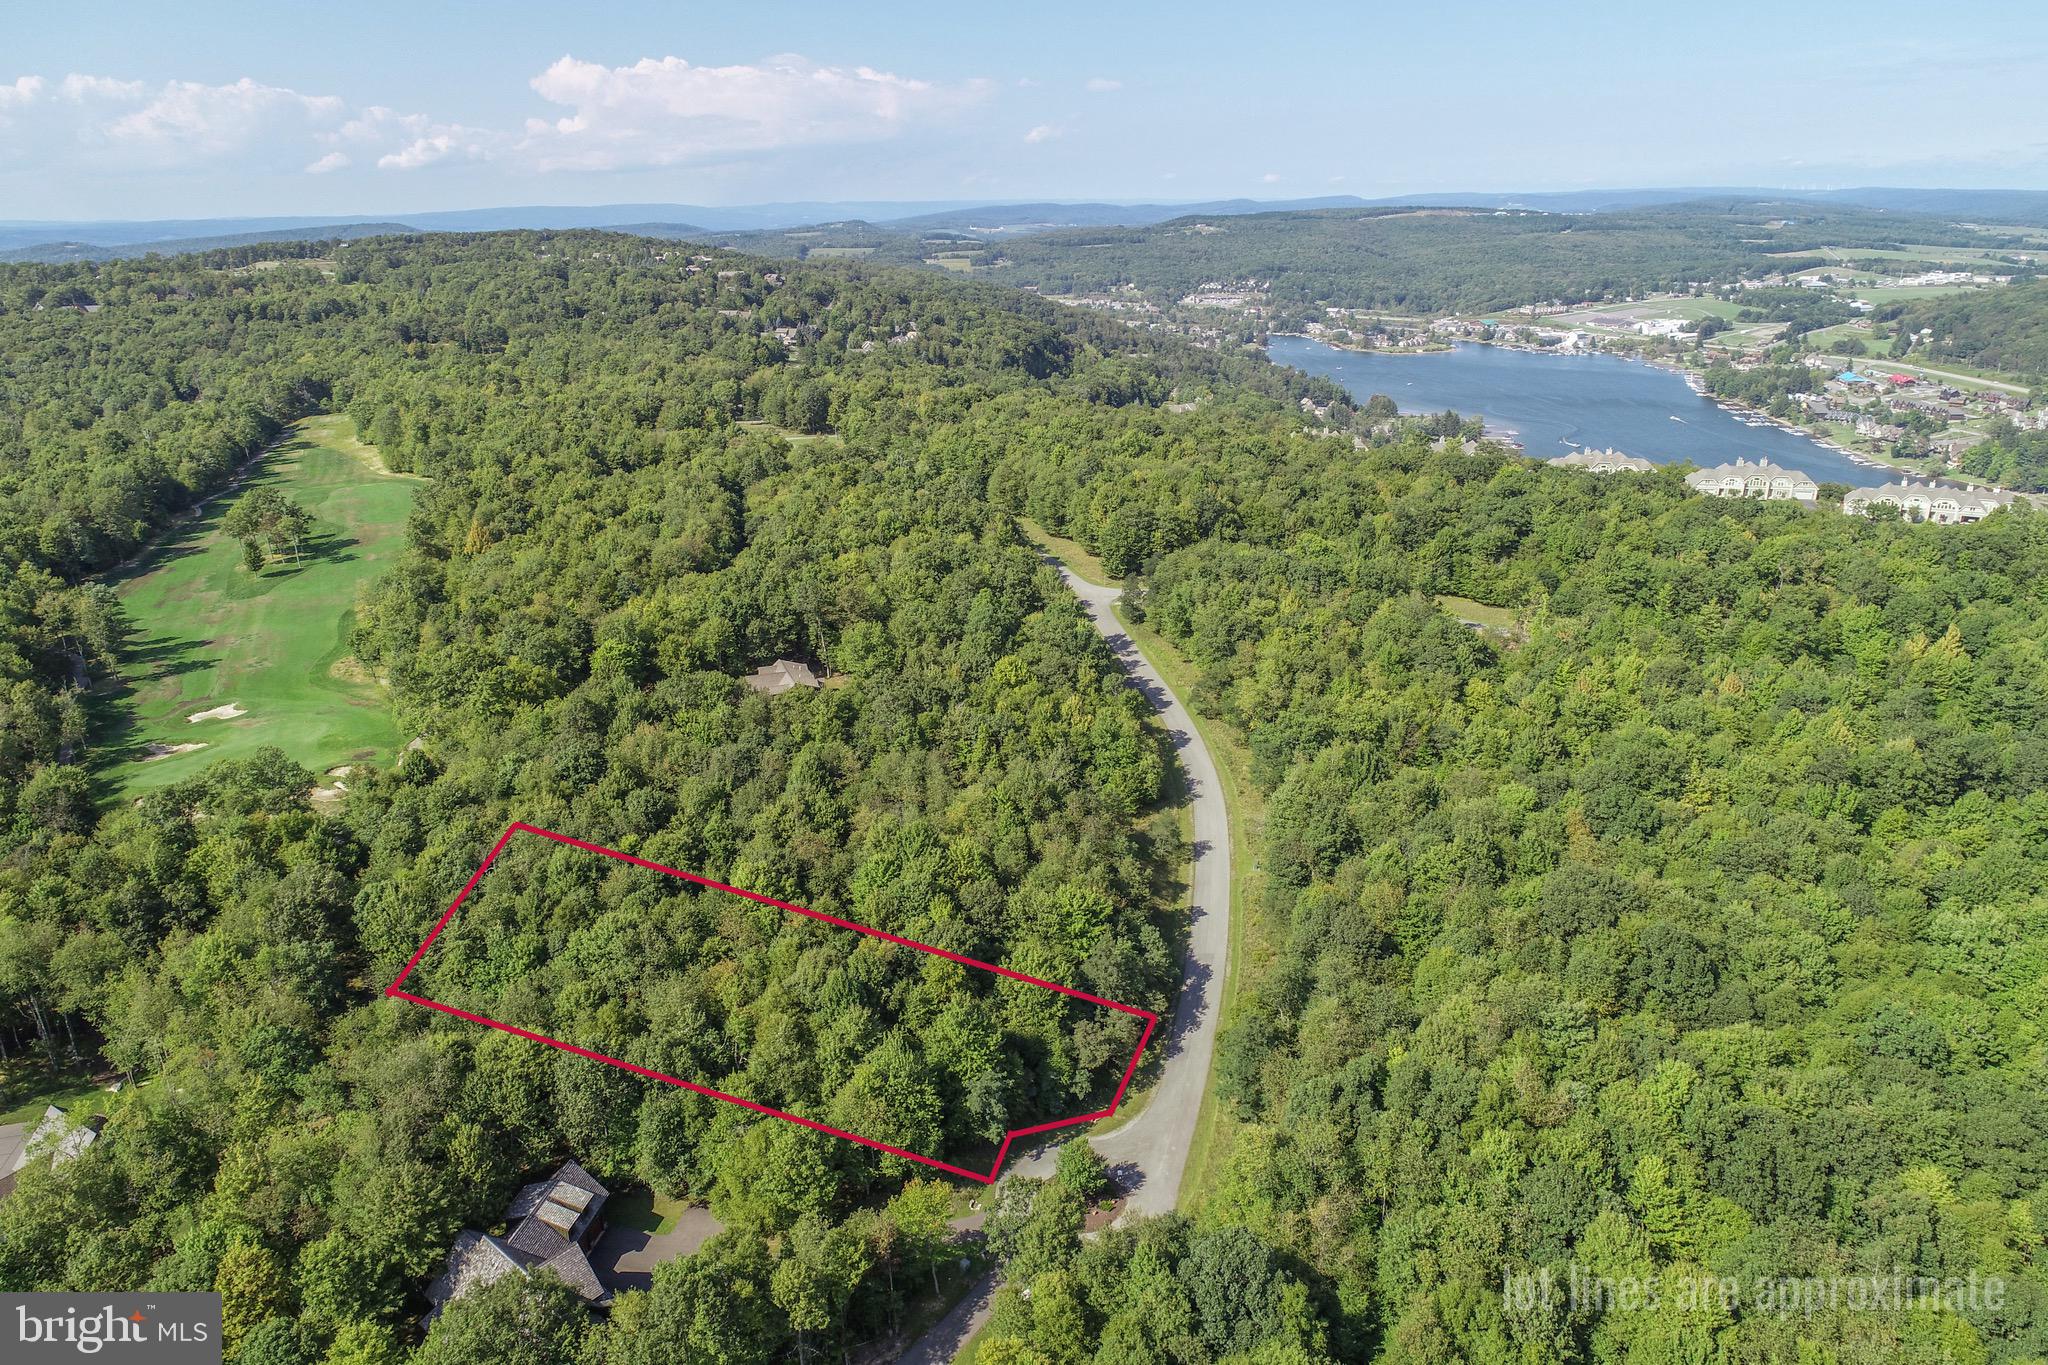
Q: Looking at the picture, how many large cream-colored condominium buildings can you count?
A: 3